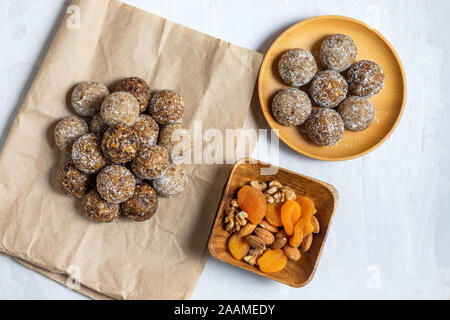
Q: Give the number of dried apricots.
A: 7